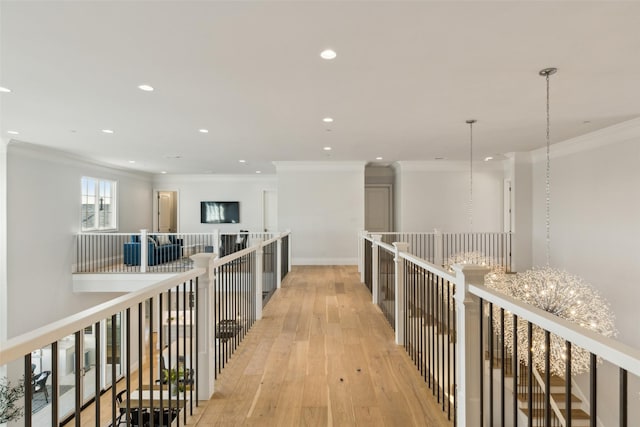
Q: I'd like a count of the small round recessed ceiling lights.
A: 14